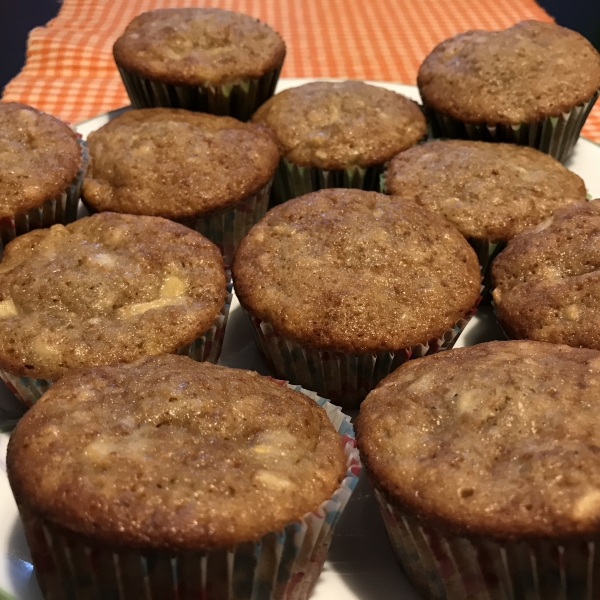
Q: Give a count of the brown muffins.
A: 11